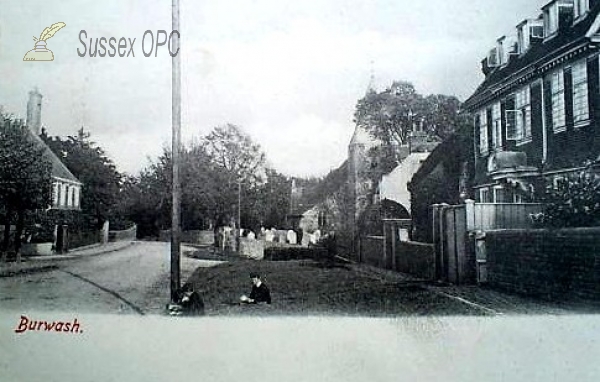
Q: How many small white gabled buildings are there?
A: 1